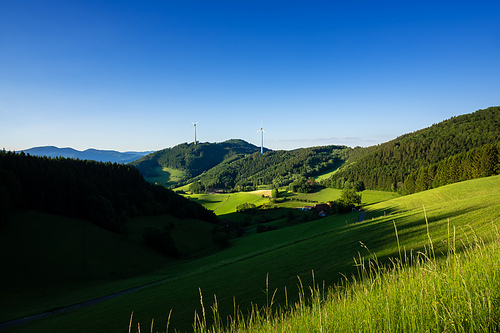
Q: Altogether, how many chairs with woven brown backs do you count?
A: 0